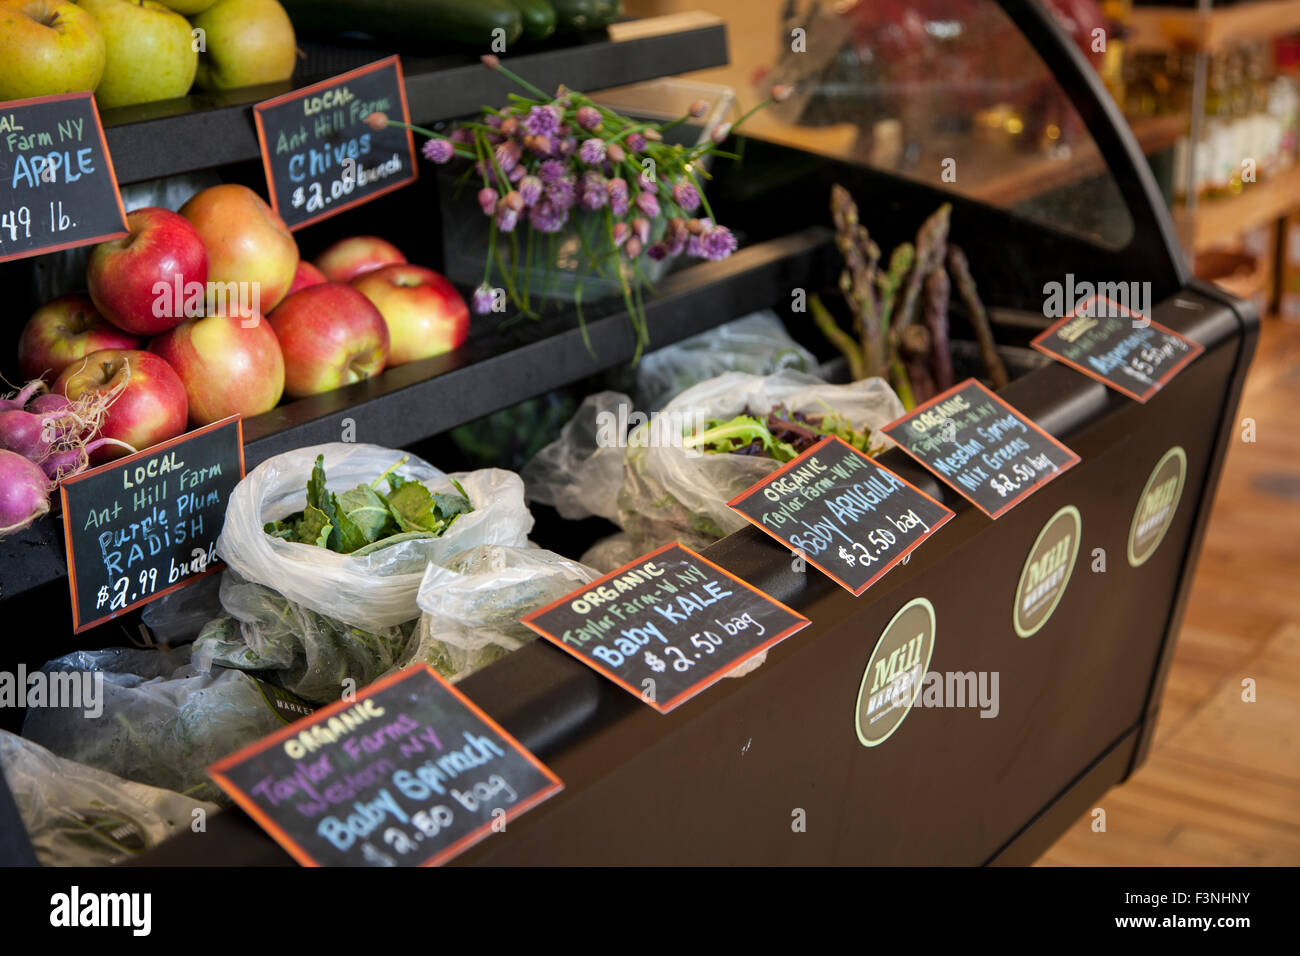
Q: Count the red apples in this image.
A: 9